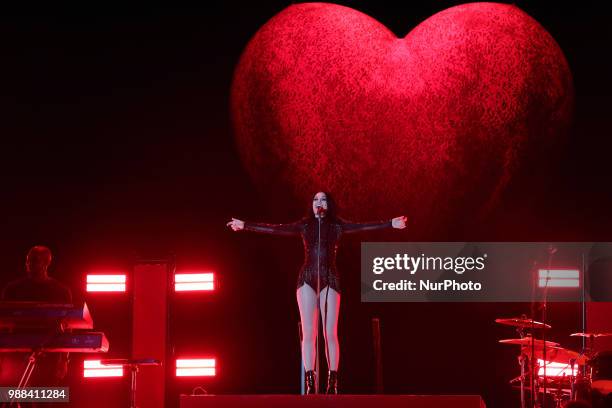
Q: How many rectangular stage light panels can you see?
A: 6